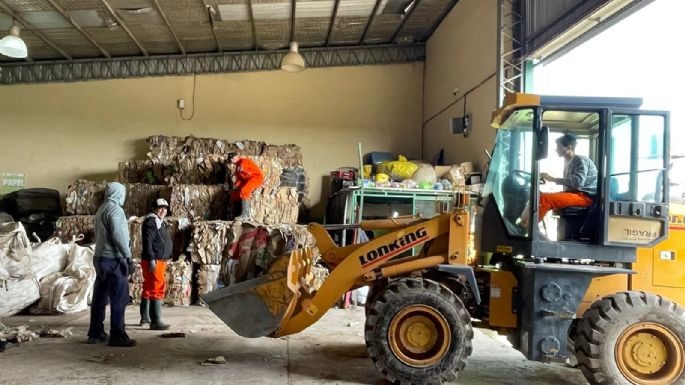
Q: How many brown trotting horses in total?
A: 0